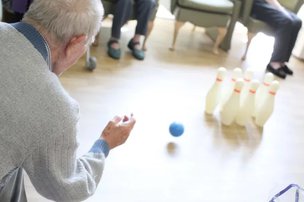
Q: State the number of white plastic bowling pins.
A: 7